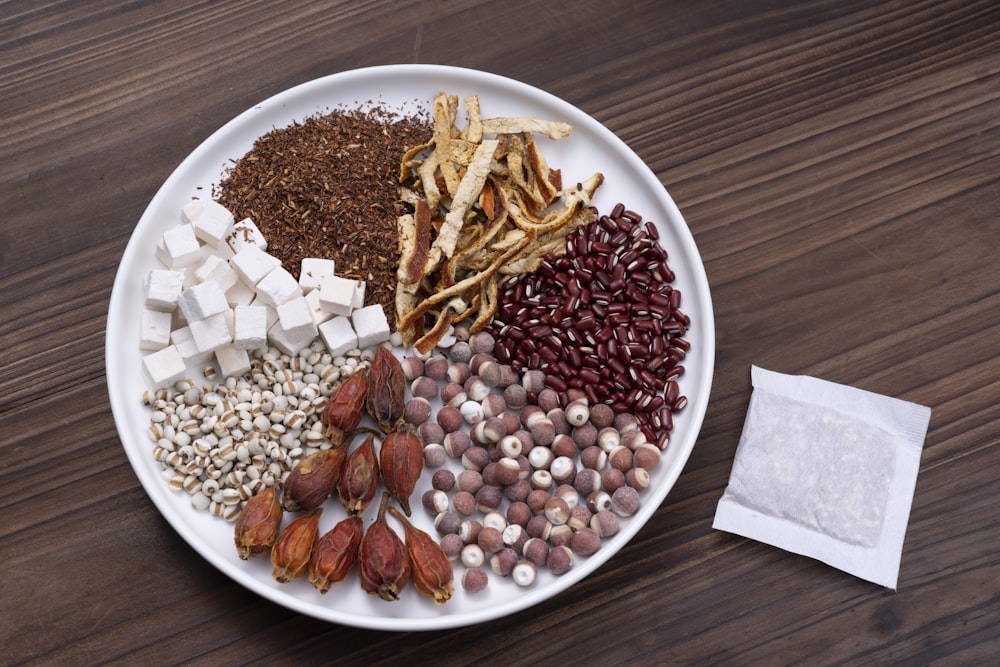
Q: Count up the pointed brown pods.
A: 10